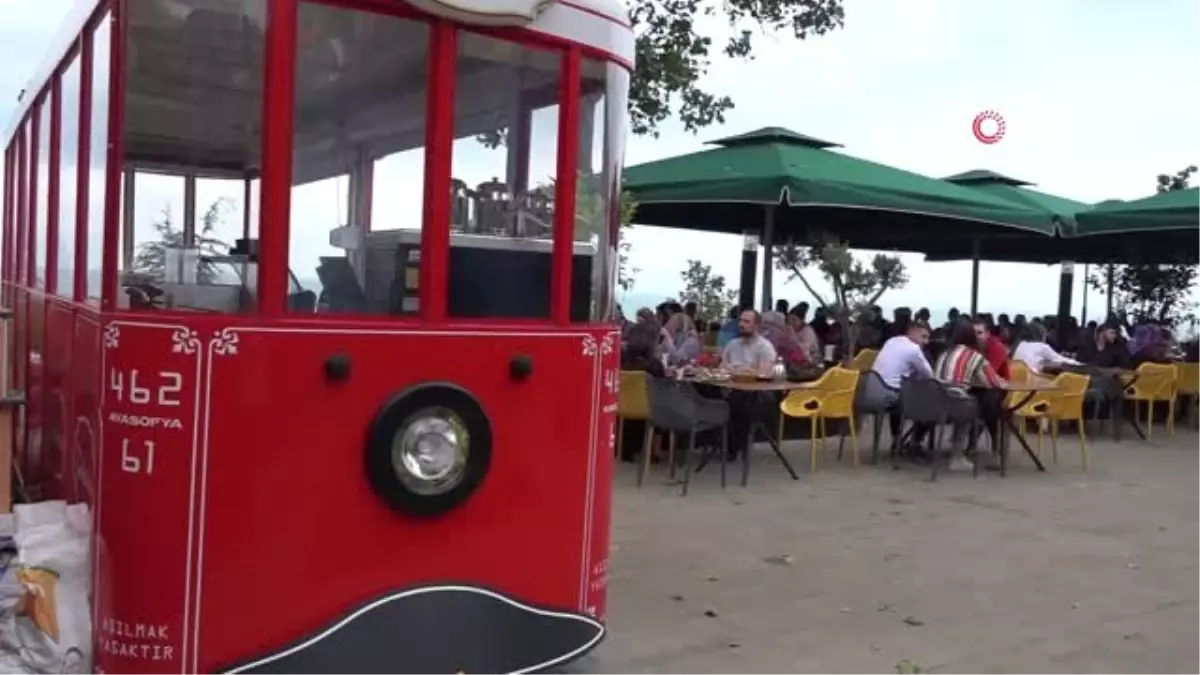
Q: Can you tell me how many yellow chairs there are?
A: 7